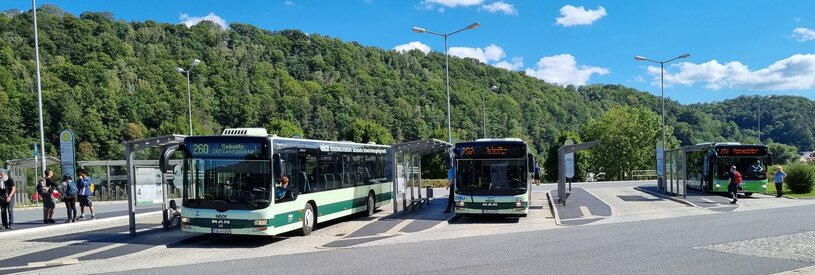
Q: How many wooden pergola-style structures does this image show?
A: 0